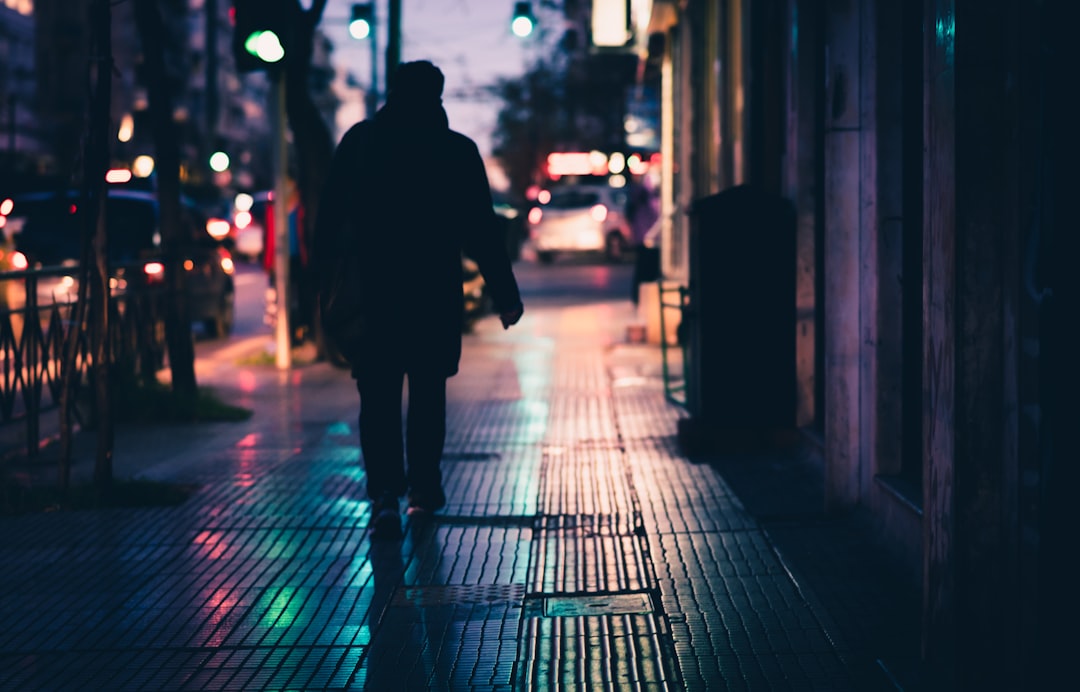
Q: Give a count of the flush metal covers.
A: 1